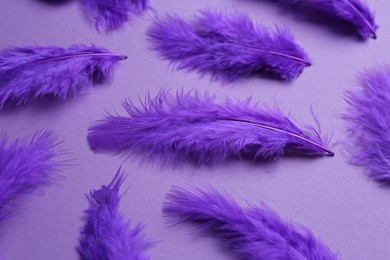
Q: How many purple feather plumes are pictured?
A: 9